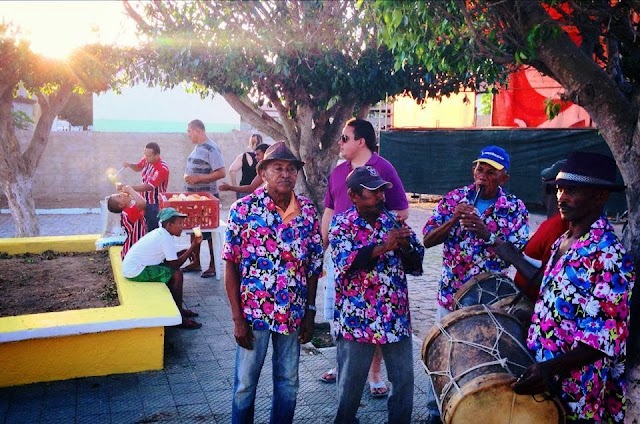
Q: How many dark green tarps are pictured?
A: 1